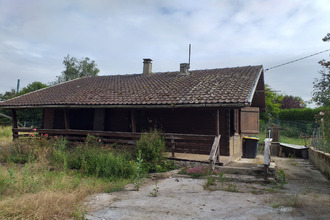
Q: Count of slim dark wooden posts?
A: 4